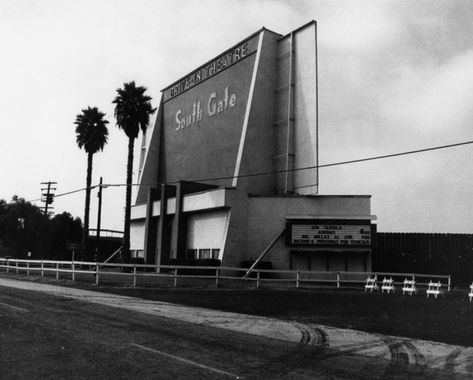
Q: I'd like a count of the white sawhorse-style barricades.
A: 5